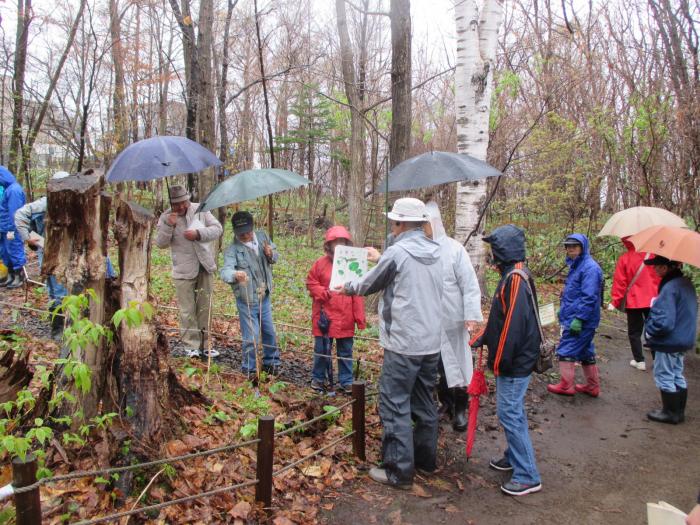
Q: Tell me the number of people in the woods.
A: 11